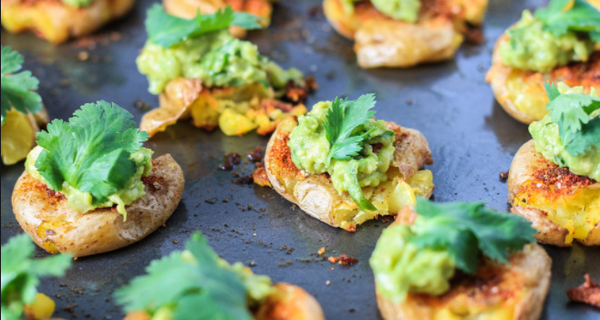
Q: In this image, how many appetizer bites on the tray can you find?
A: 12